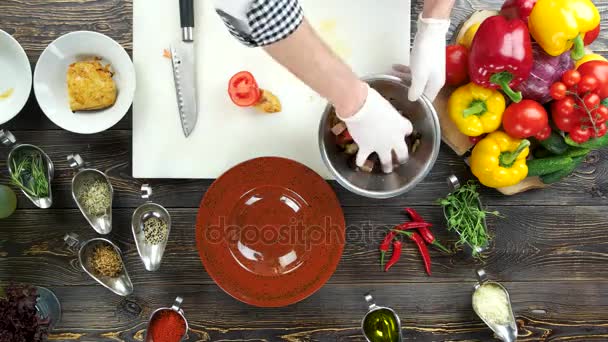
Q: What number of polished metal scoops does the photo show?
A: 8